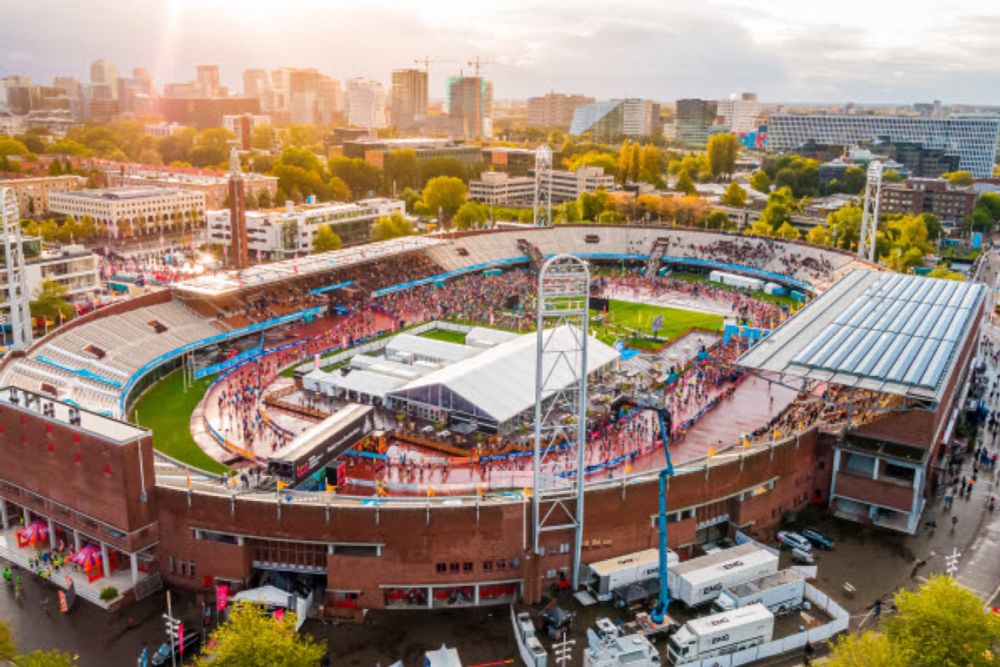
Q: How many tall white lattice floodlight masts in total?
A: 4